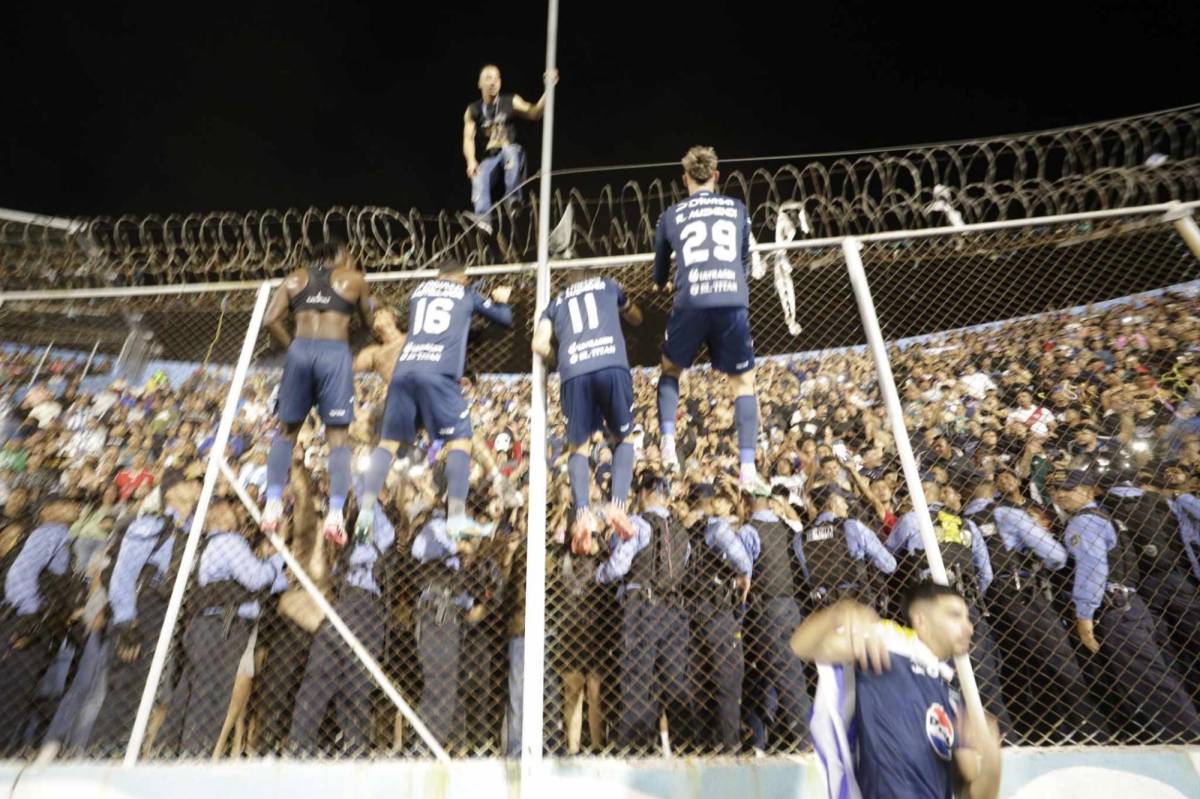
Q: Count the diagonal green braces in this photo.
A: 0